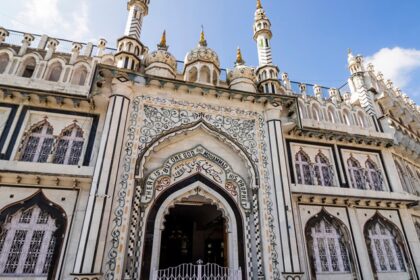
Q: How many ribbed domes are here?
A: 3